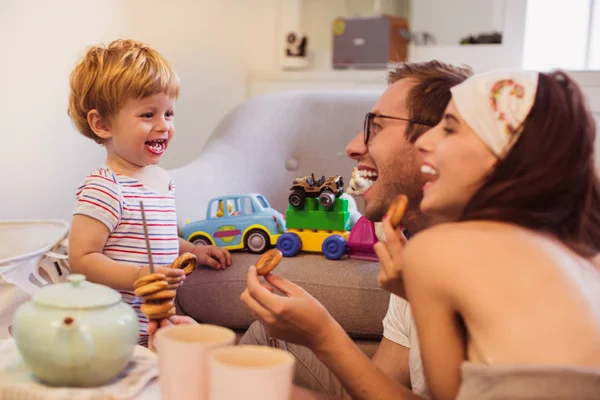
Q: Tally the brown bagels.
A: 8